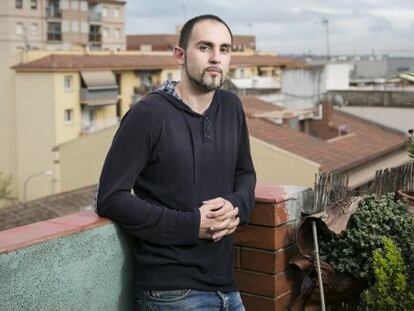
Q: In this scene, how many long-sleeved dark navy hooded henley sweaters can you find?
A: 1